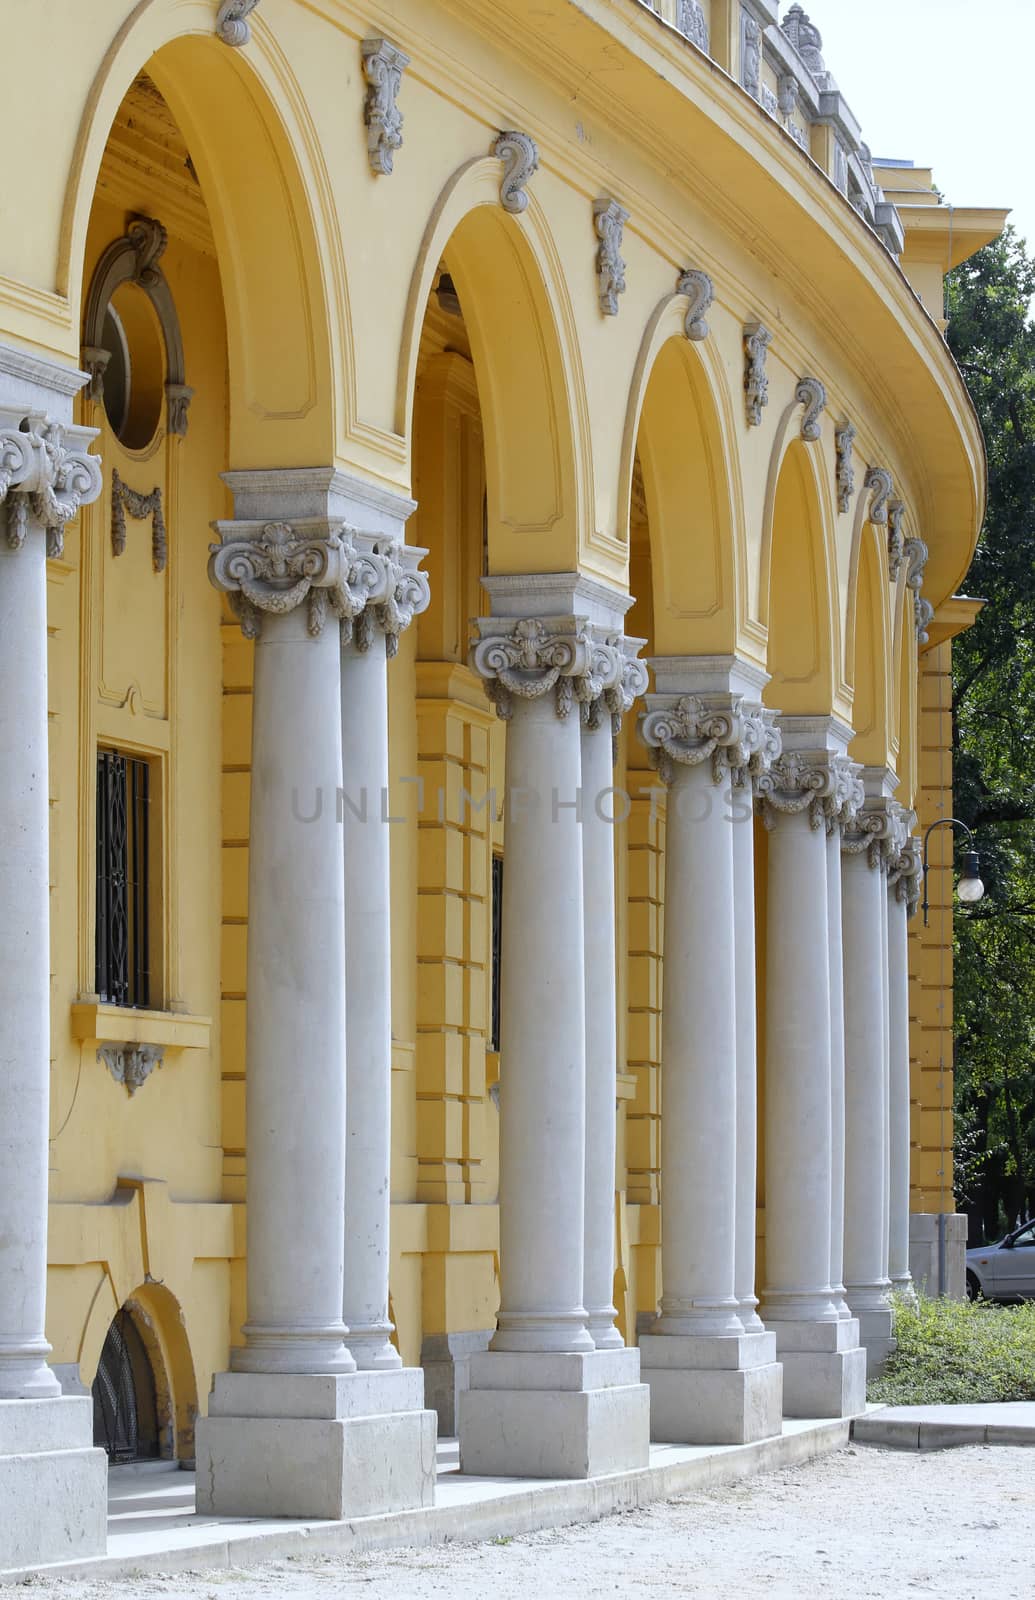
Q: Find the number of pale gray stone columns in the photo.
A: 12